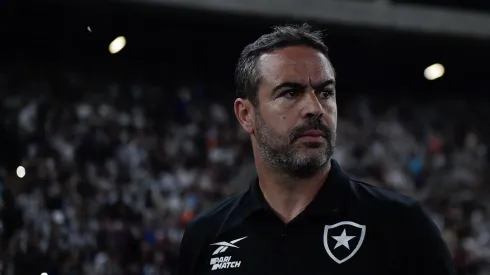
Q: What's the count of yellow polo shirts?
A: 0